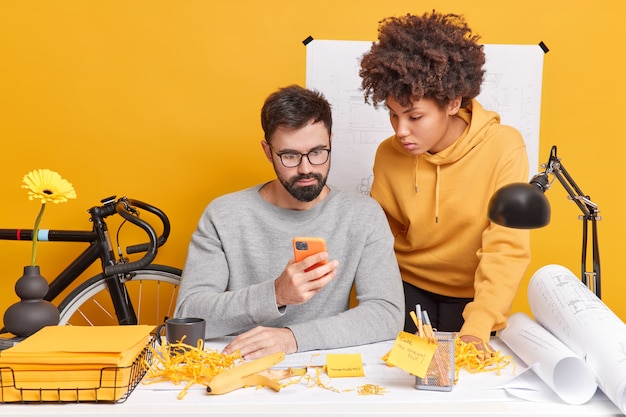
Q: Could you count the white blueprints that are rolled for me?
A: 2